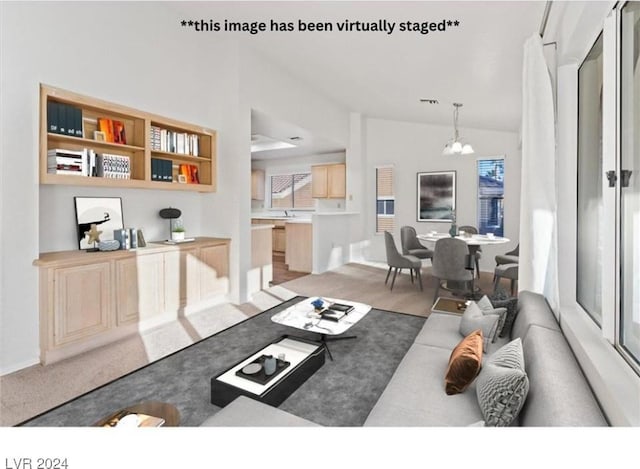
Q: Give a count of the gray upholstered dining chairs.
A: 6